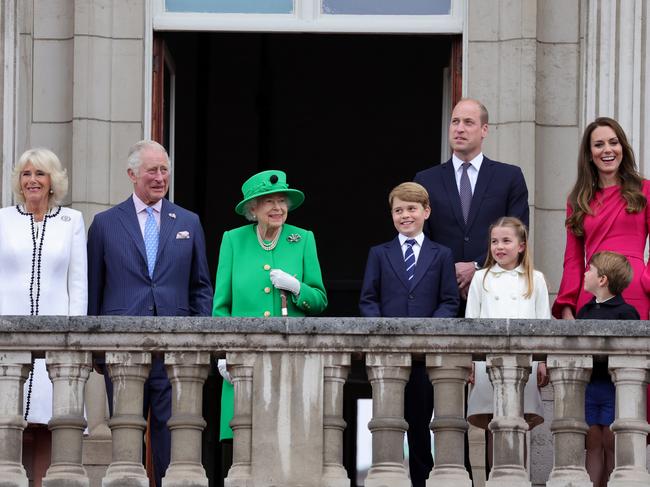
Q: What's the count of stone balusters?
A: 11